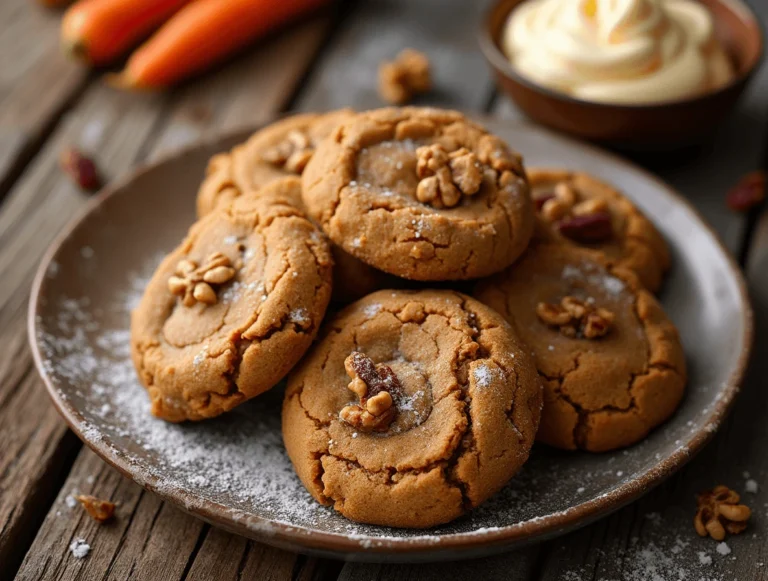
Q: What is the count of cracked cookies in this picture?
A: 6